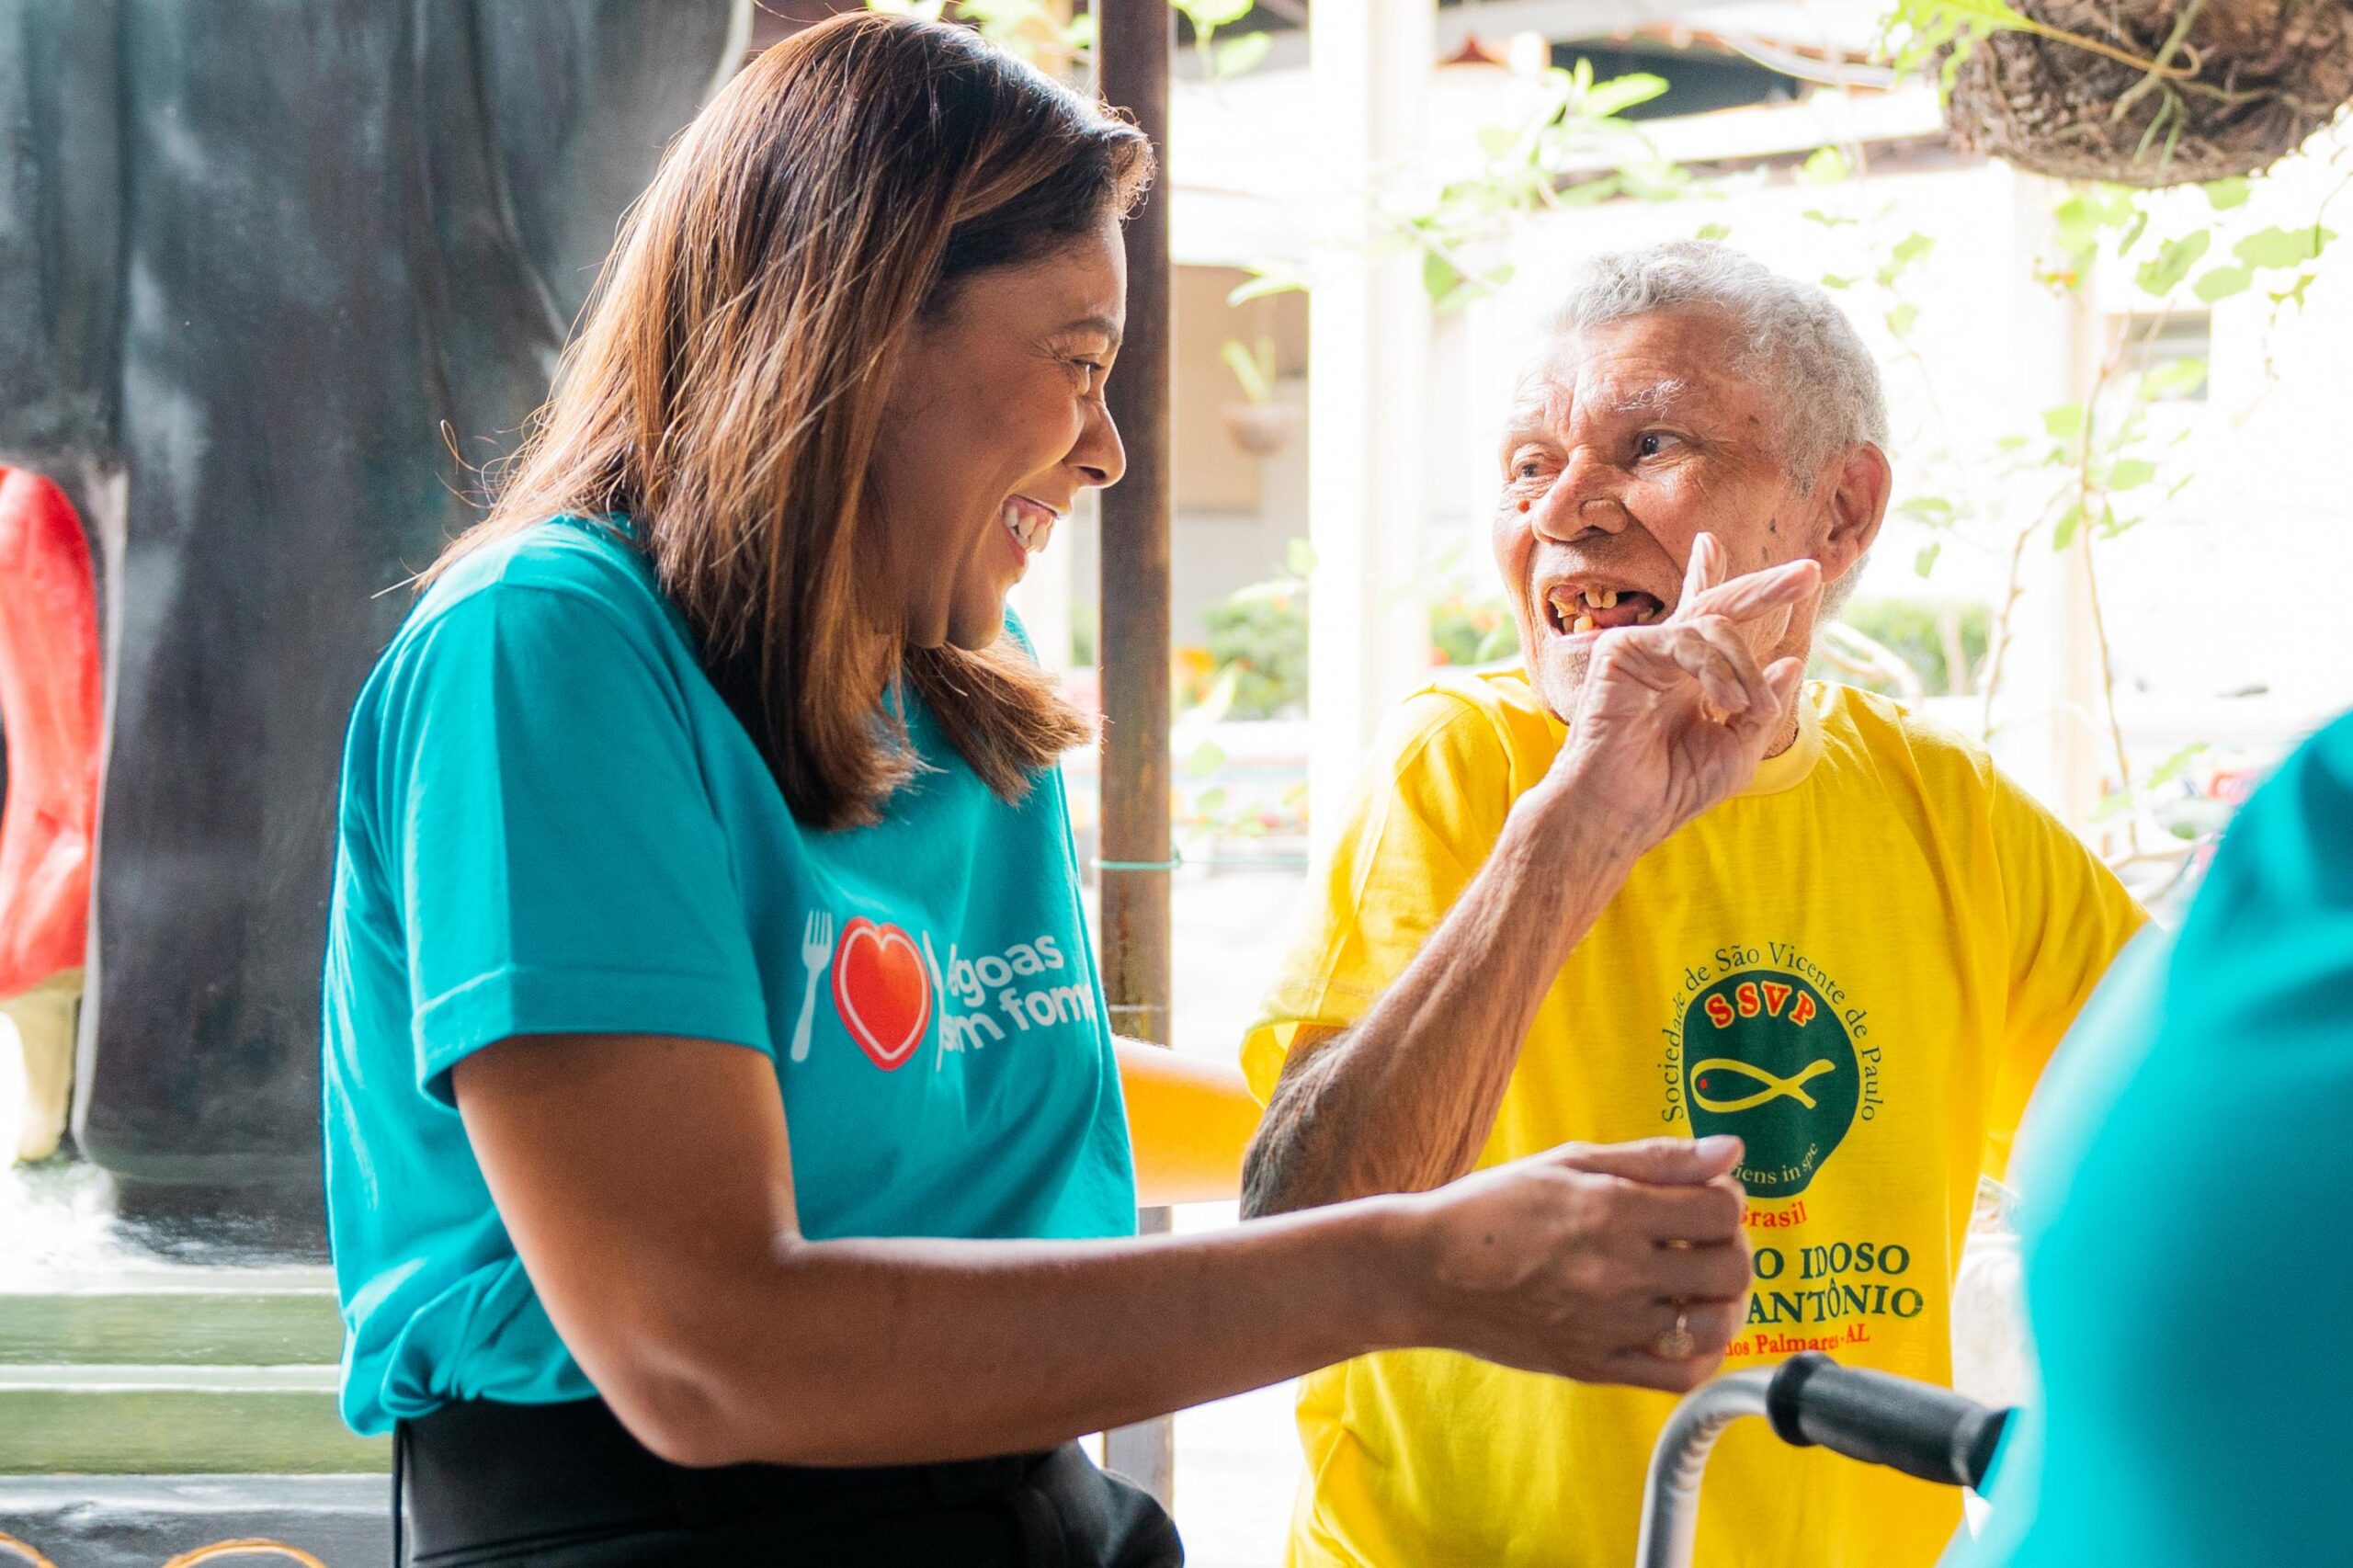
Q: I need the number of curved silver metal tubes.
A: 1